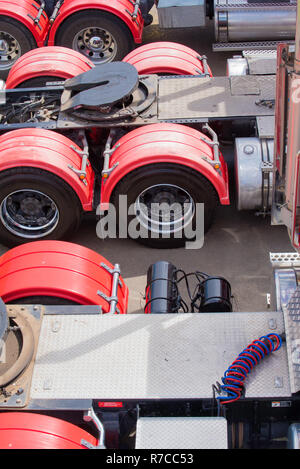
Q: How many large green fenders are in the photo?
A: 0